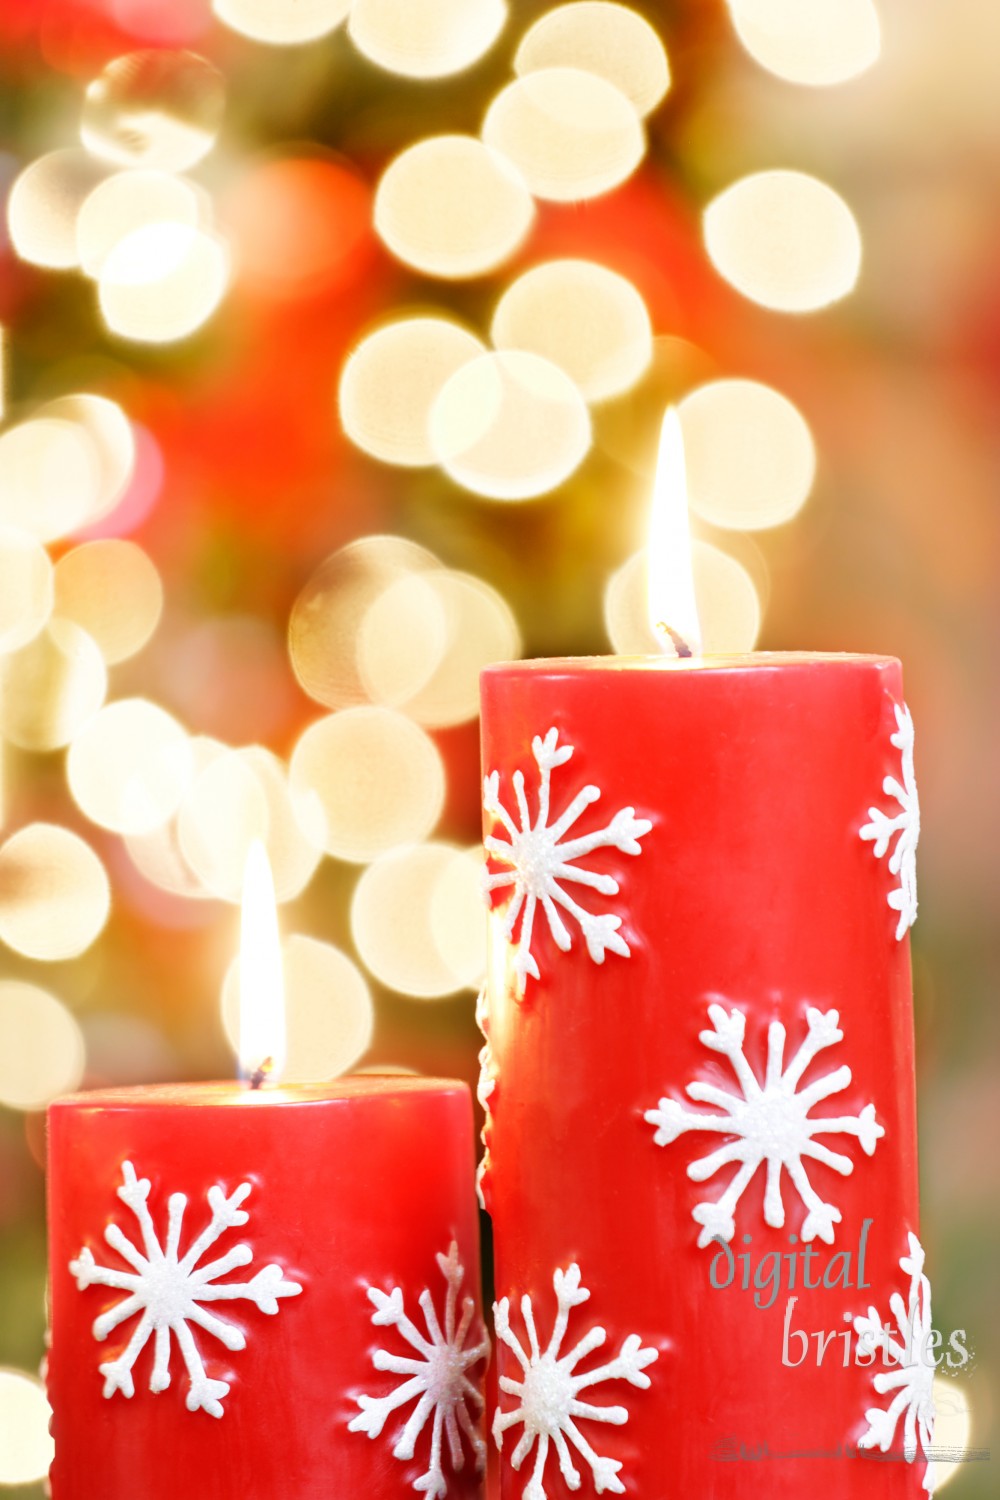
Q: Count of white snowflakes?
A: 7